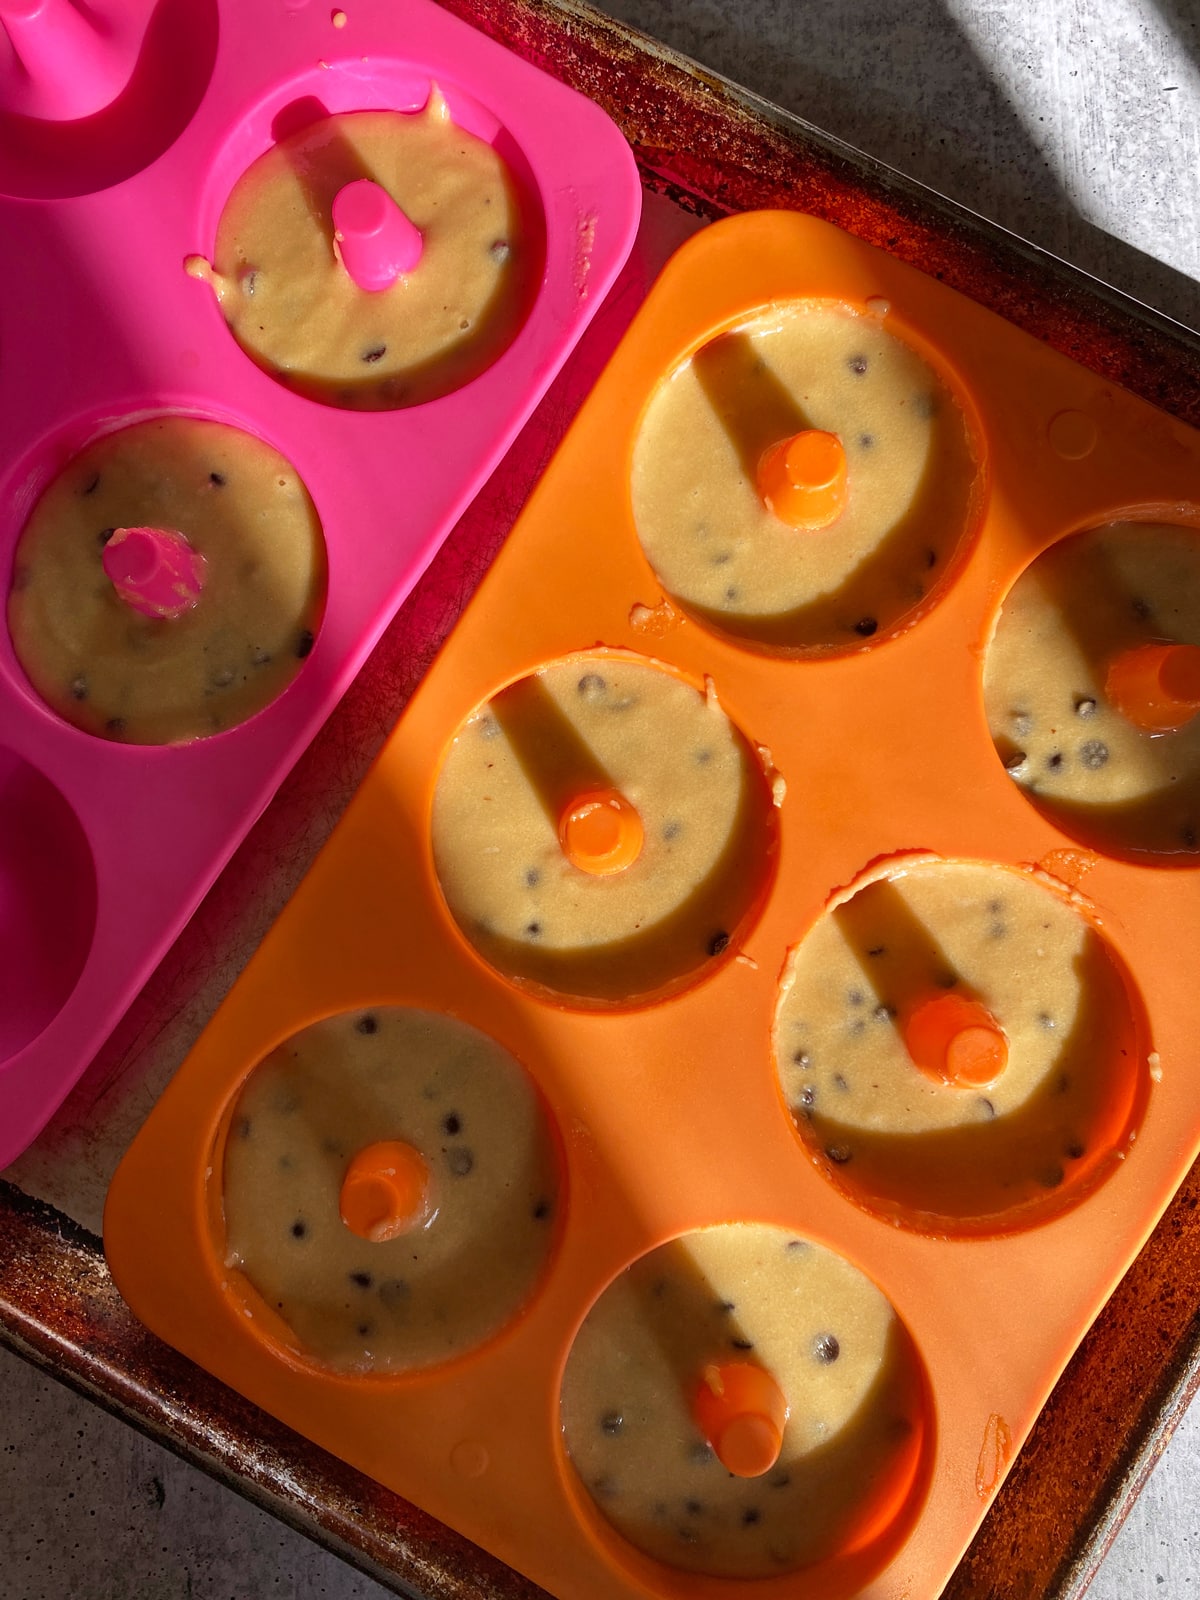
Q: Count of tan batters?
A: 8